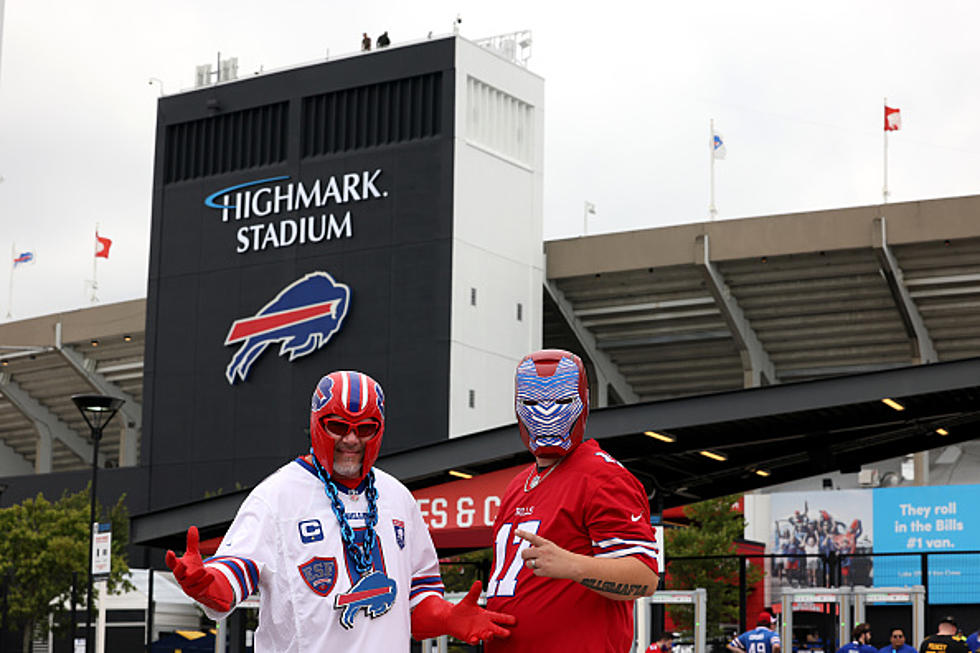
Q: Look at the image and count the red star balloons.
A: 0